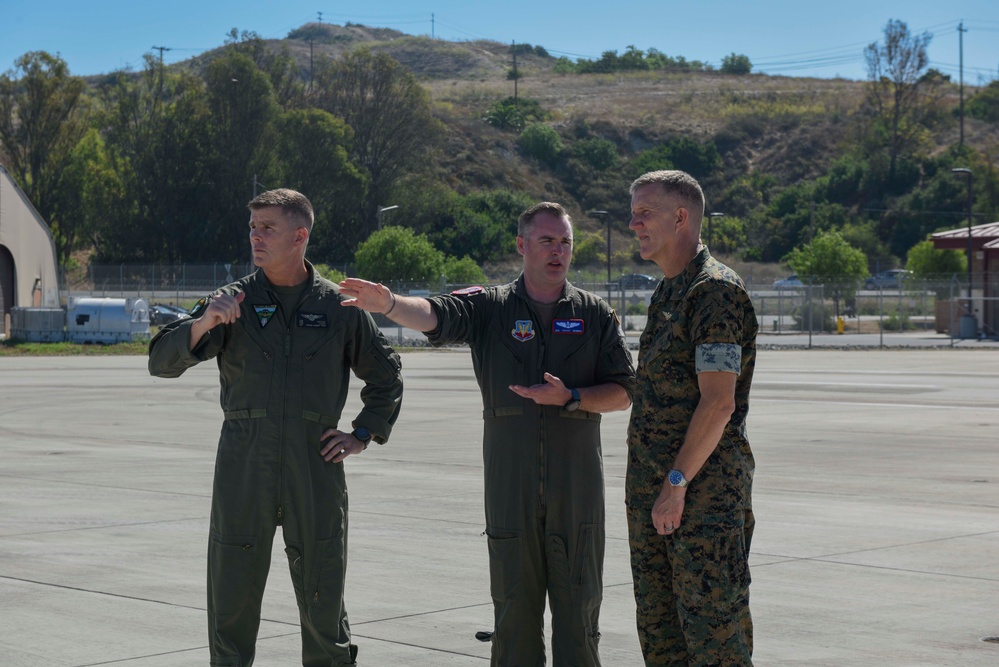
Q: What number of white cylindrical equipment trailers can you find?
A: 1